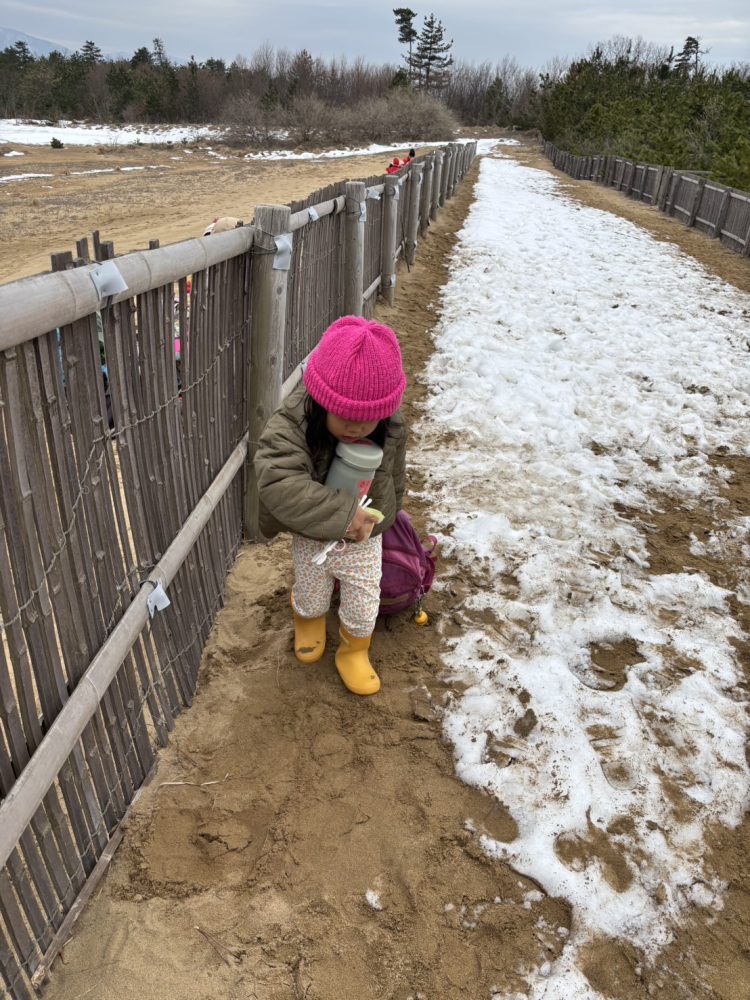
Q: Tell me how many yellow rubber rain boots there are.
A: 2